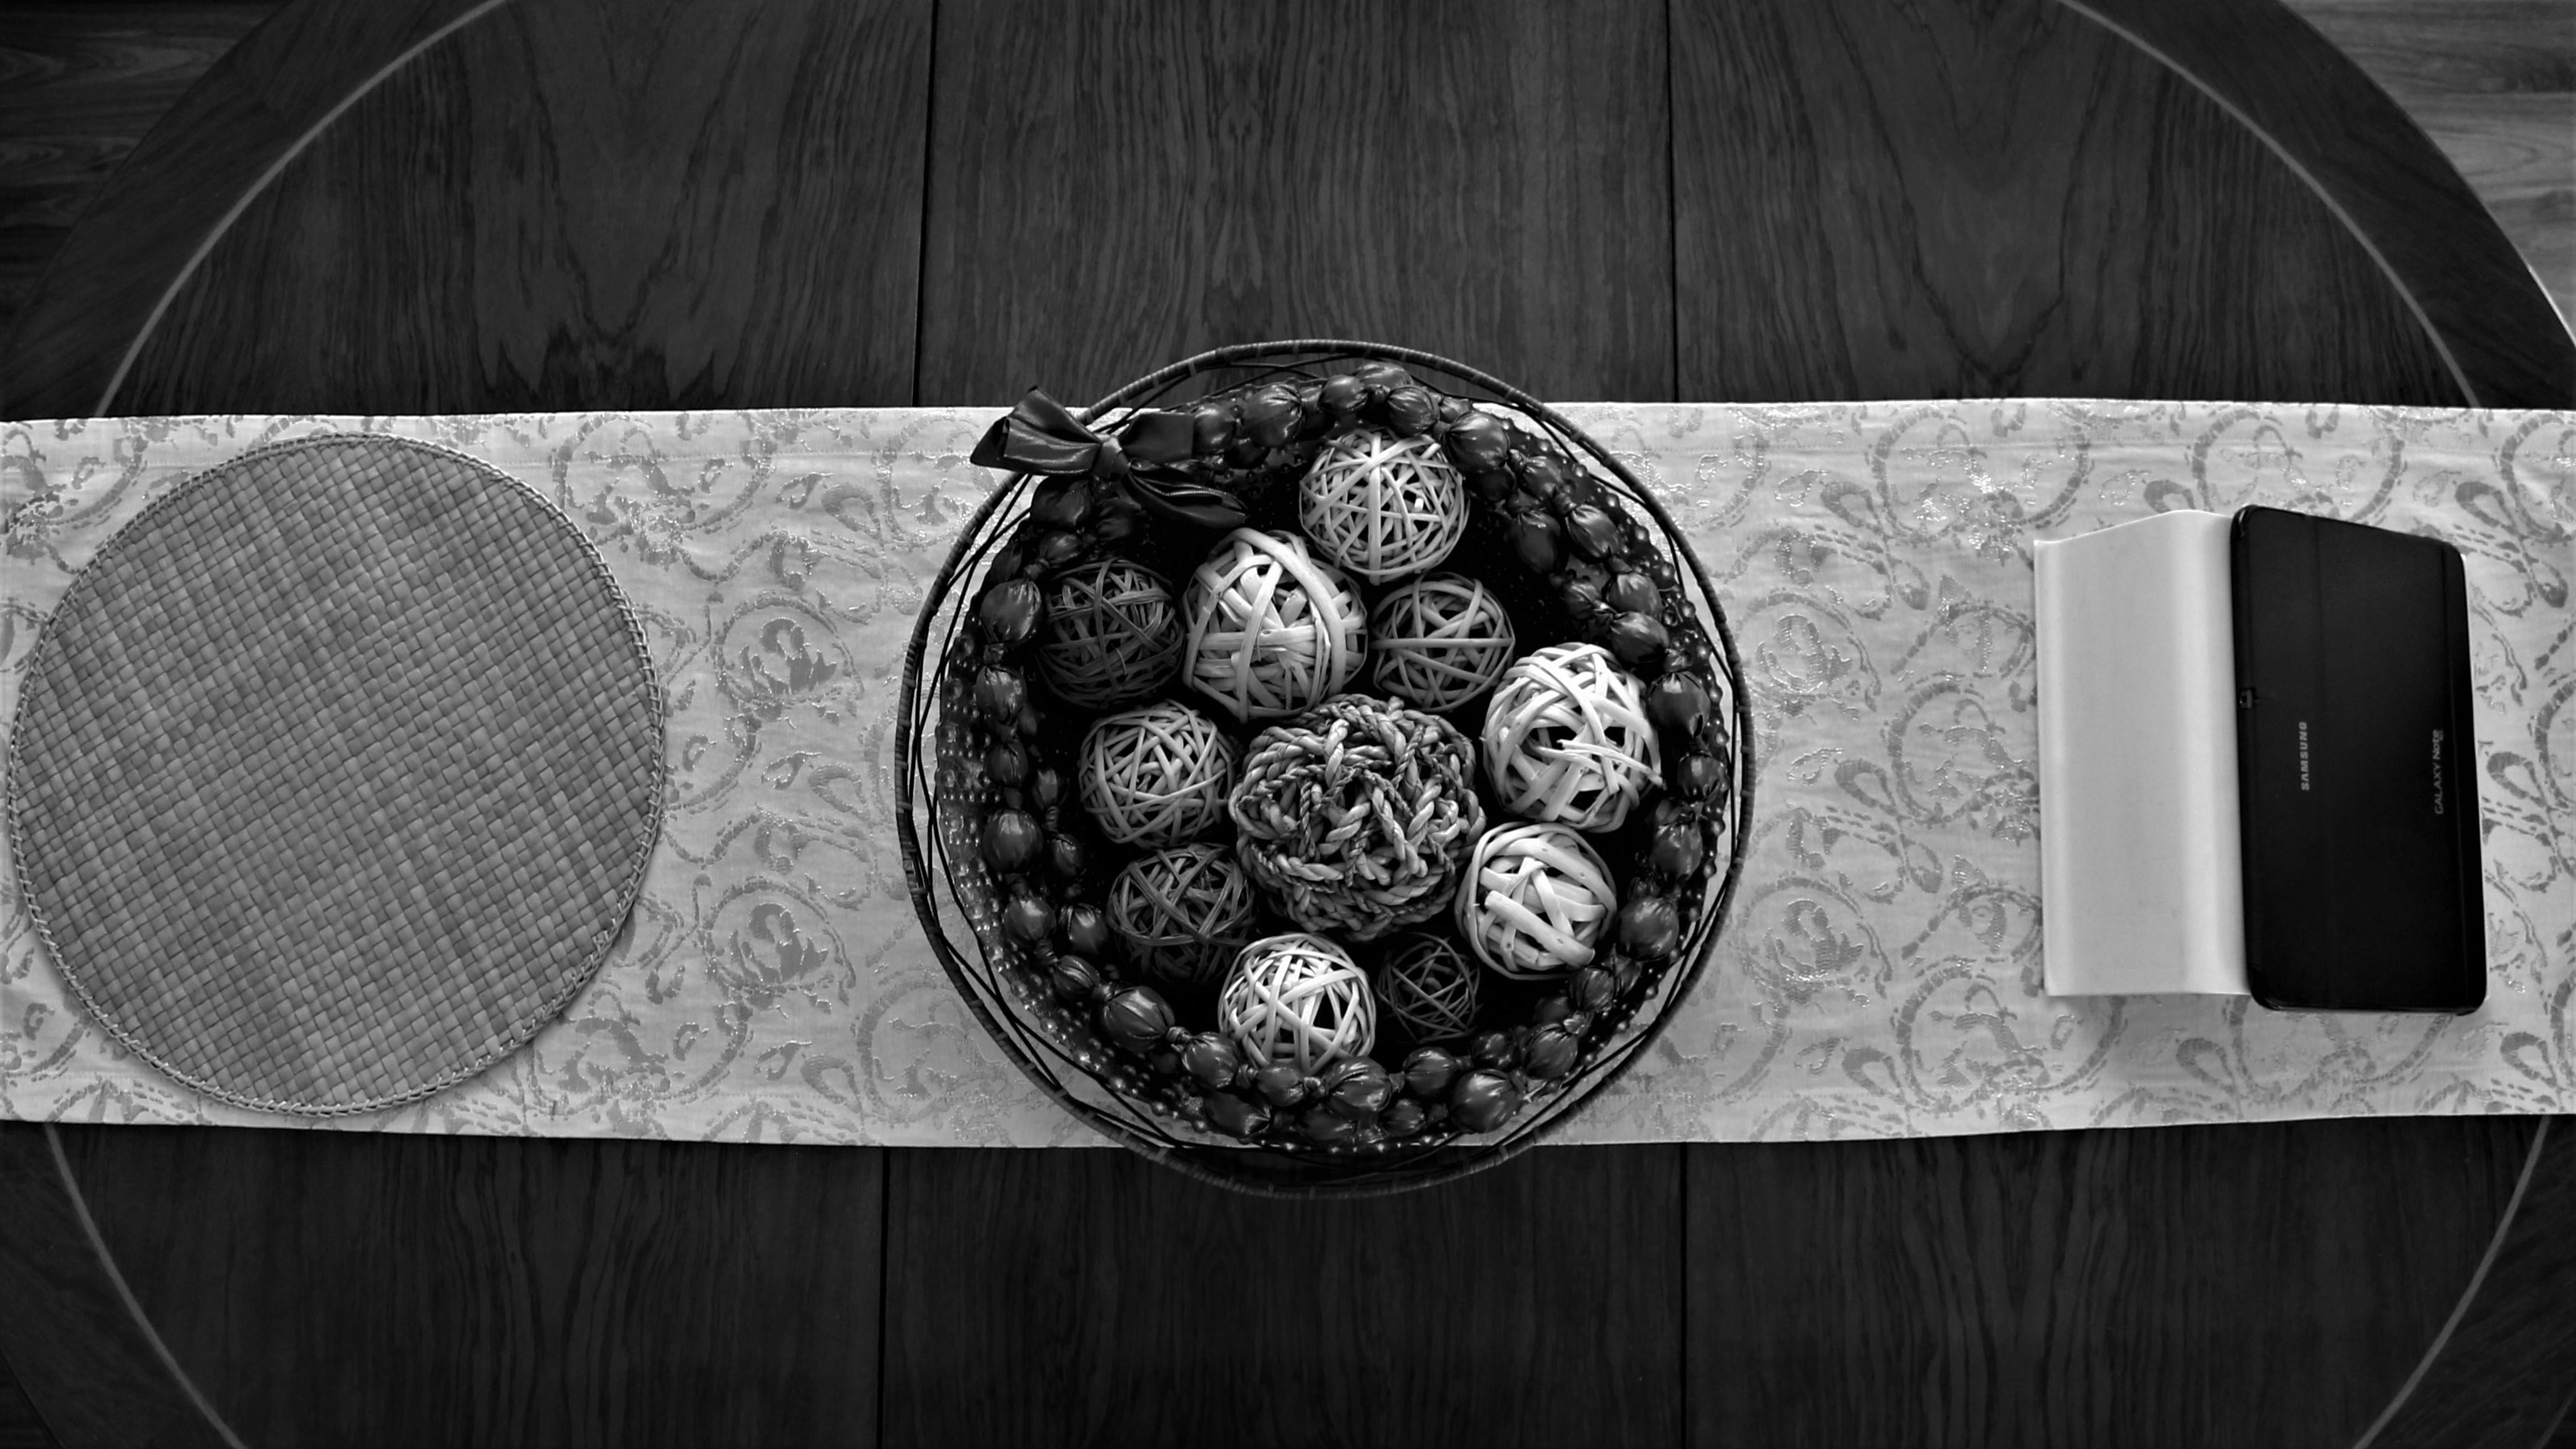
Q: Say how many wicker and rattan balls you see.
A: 11